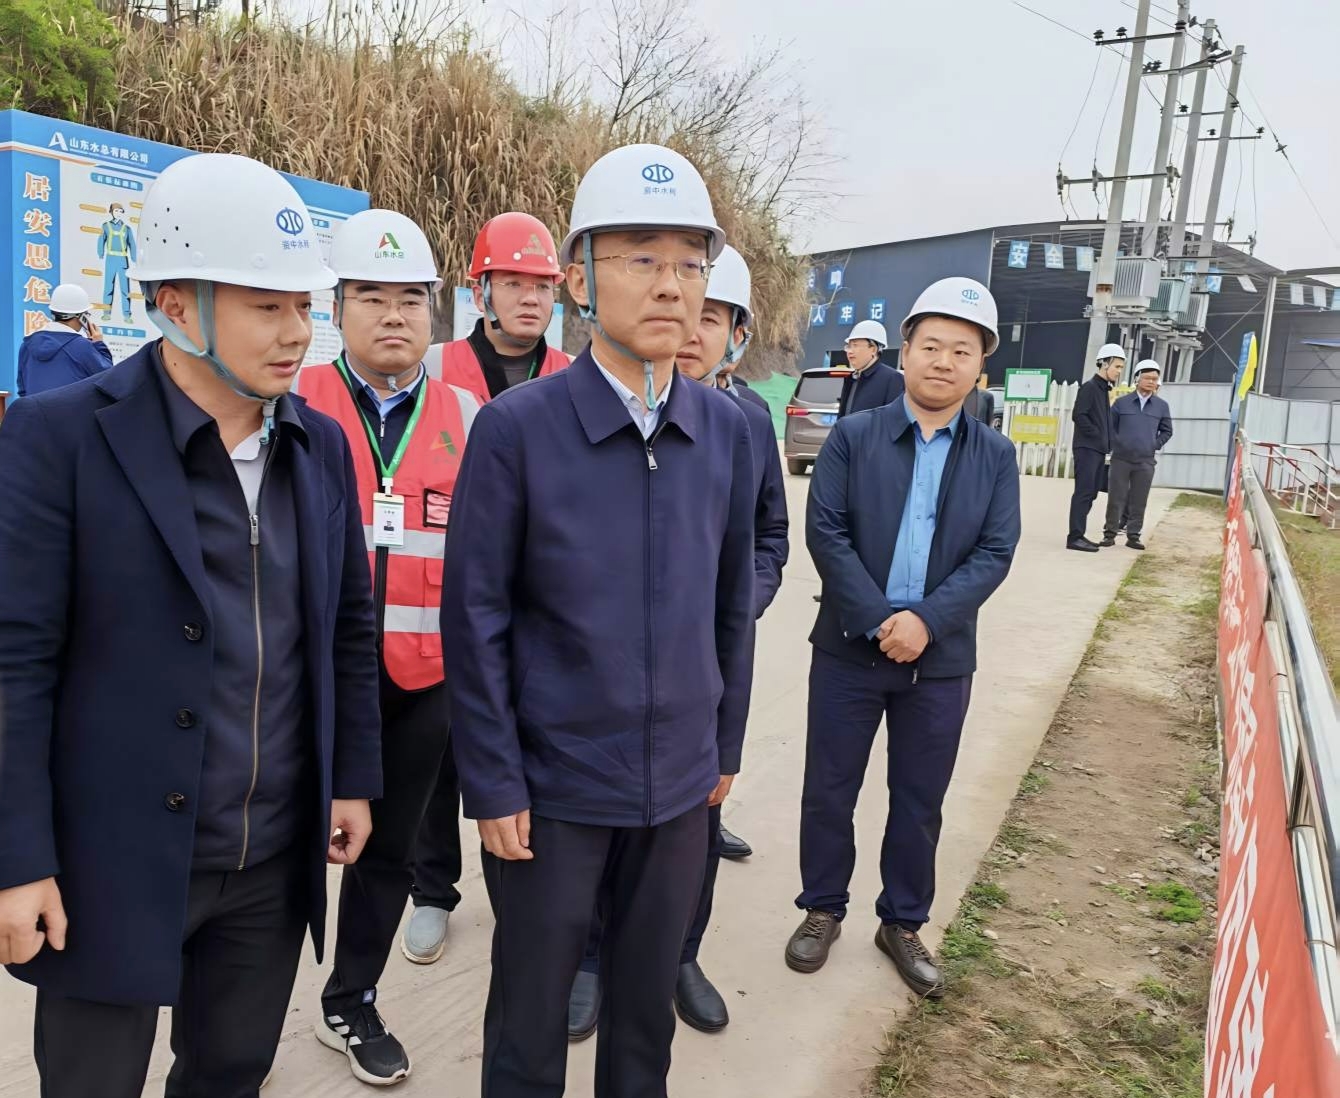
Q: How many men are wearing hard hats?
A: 10